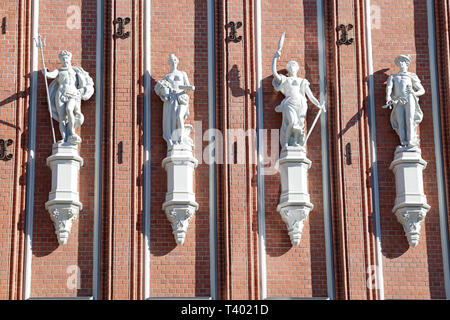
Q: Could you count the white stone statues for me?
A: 4